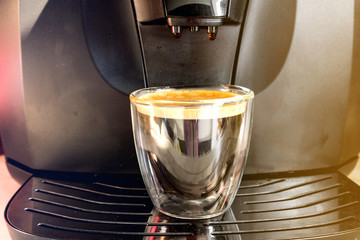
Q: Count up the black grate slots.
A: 12